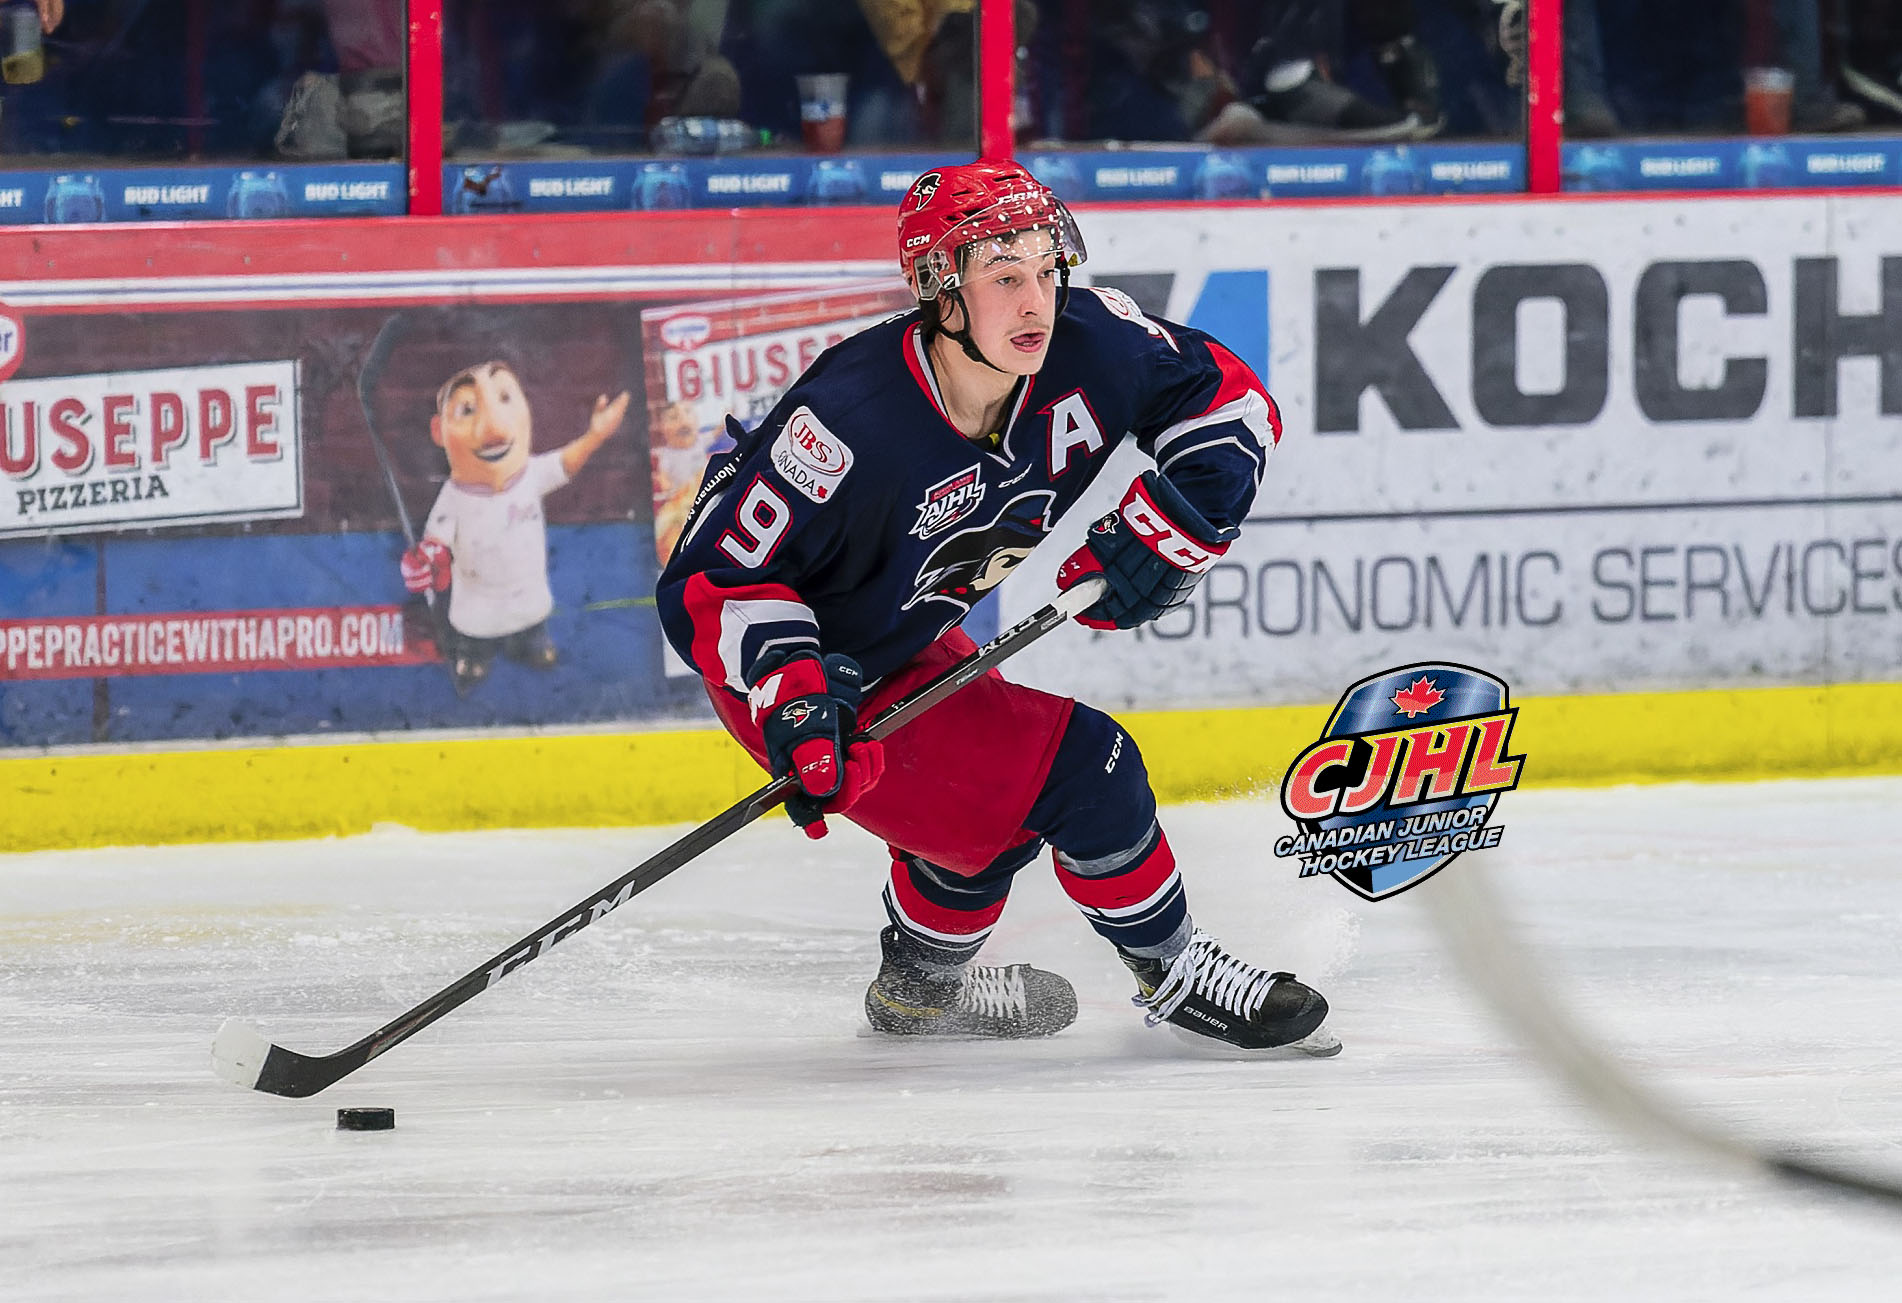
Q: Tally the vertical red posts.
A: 3